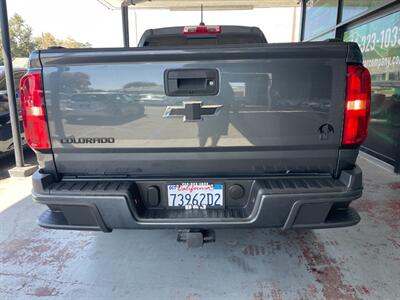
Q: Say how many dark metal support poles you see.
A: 2